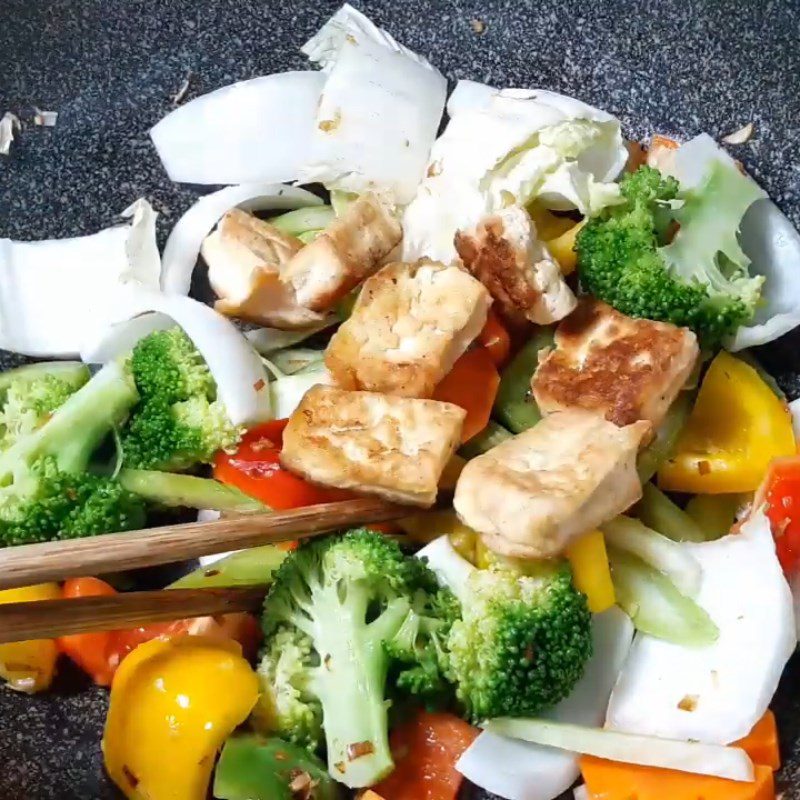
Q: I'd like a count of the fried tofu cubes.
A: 7